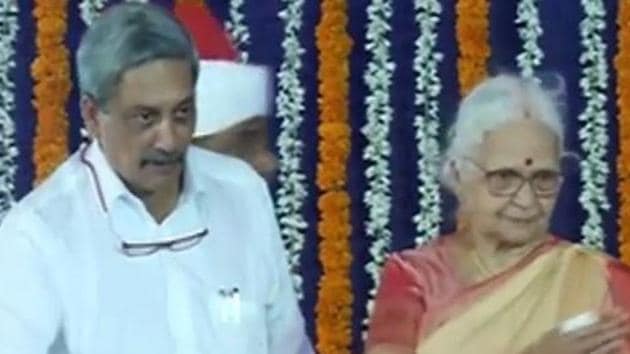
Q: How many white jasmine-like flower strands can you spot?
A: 8